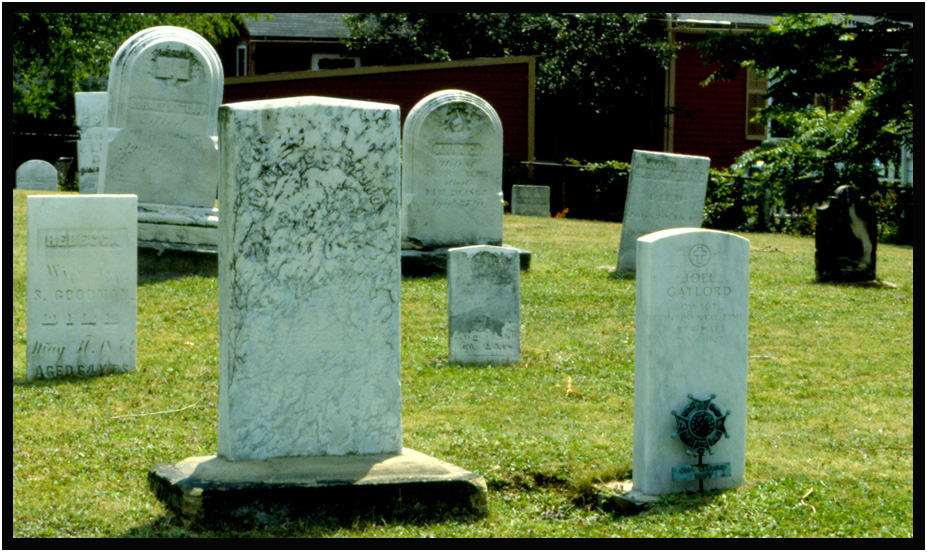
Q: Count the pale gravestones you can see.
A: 10